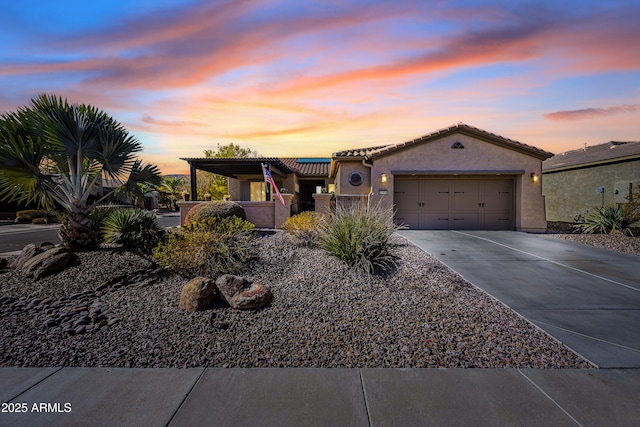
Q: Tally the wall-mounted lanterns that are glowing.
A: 2